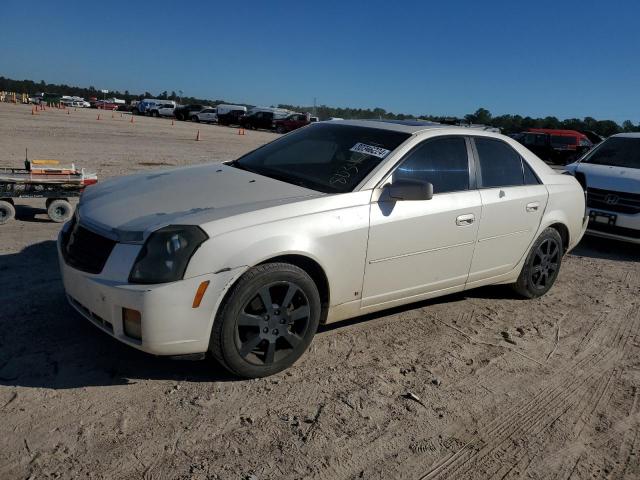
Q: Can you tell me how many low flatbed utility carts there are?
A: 1